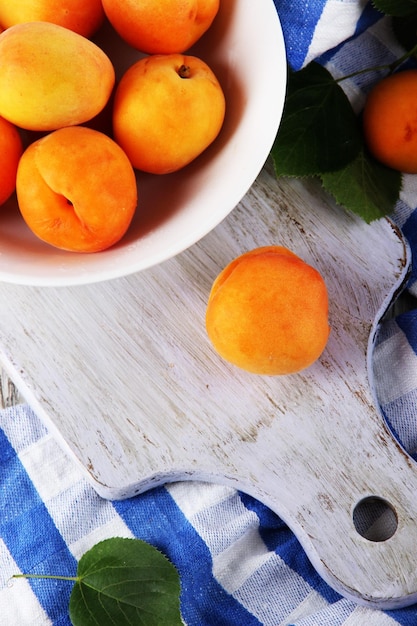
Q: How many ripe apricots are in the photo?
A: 8